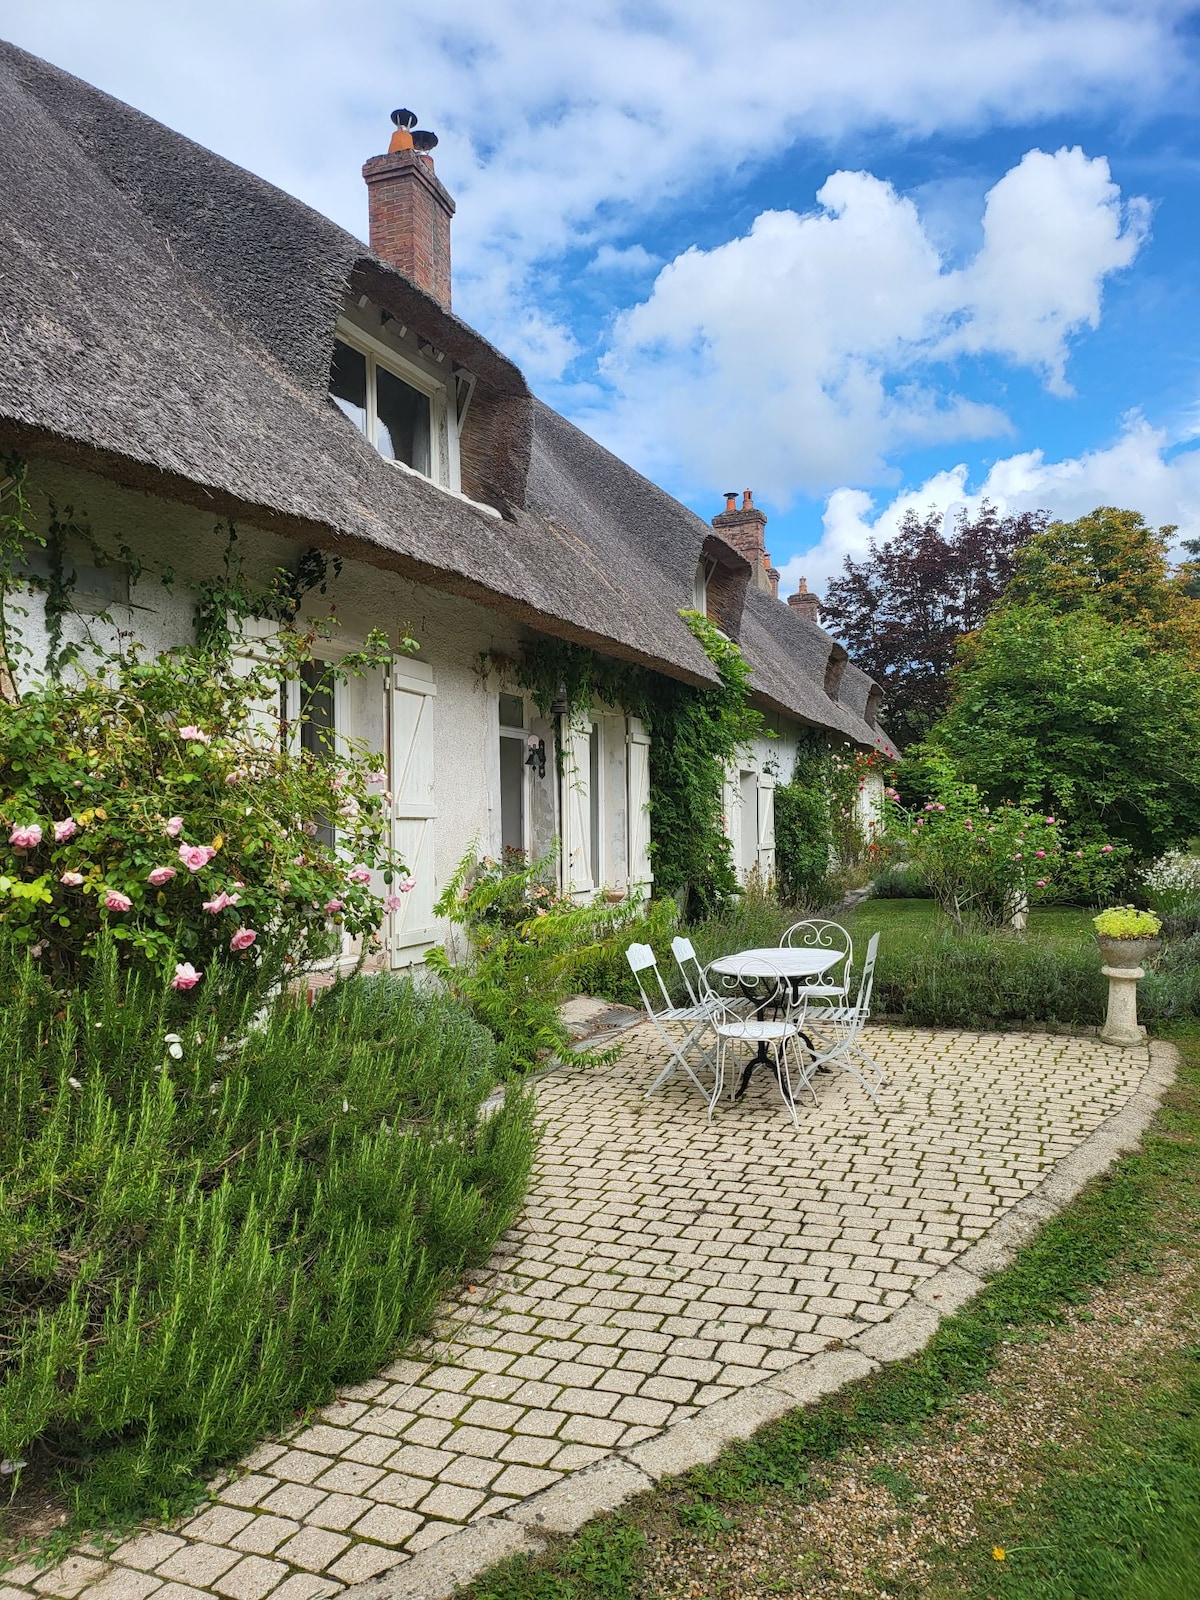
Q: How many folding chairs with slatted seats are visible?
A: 3